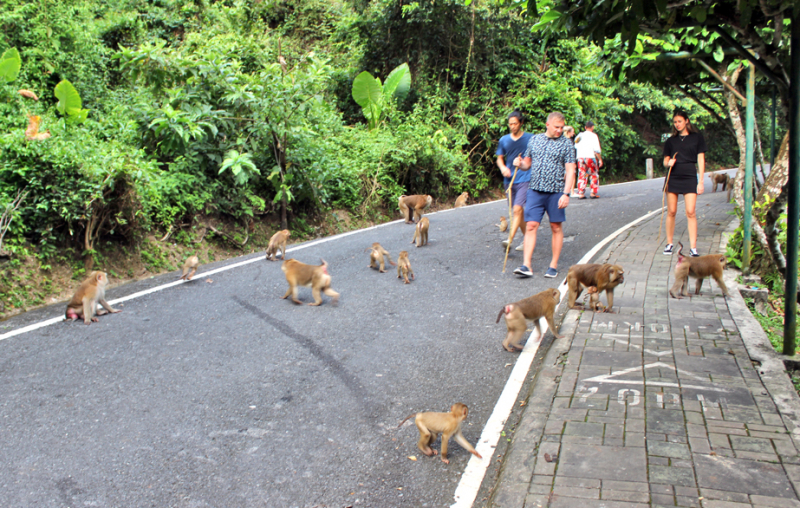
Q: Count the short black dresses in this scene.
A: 1